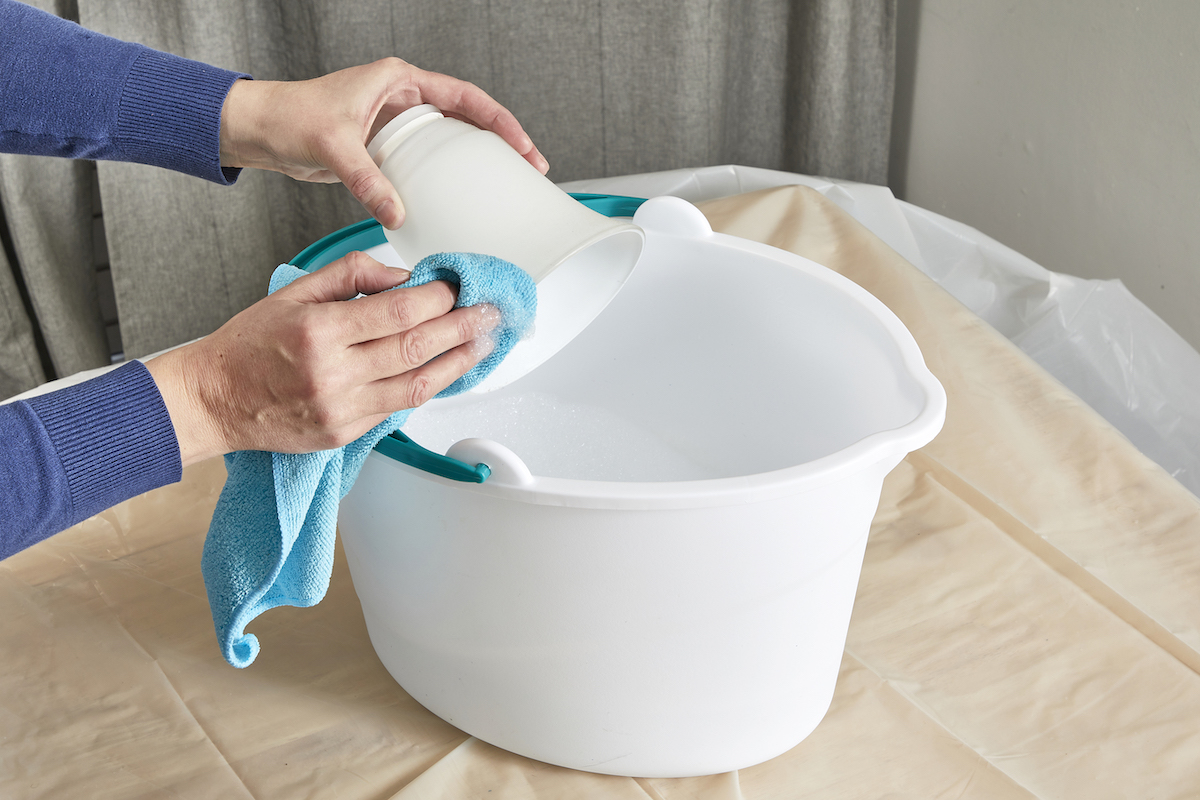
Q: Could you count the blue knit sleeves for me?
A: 2